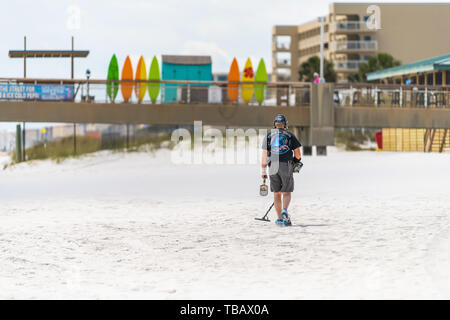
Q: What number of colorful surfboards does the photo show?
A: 7